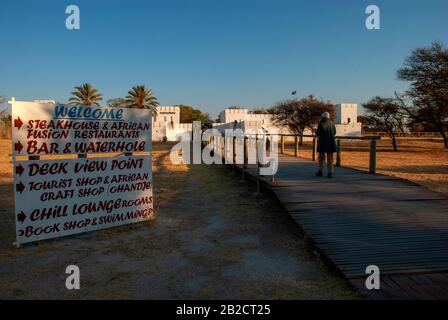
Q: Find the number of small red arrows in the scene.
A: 5